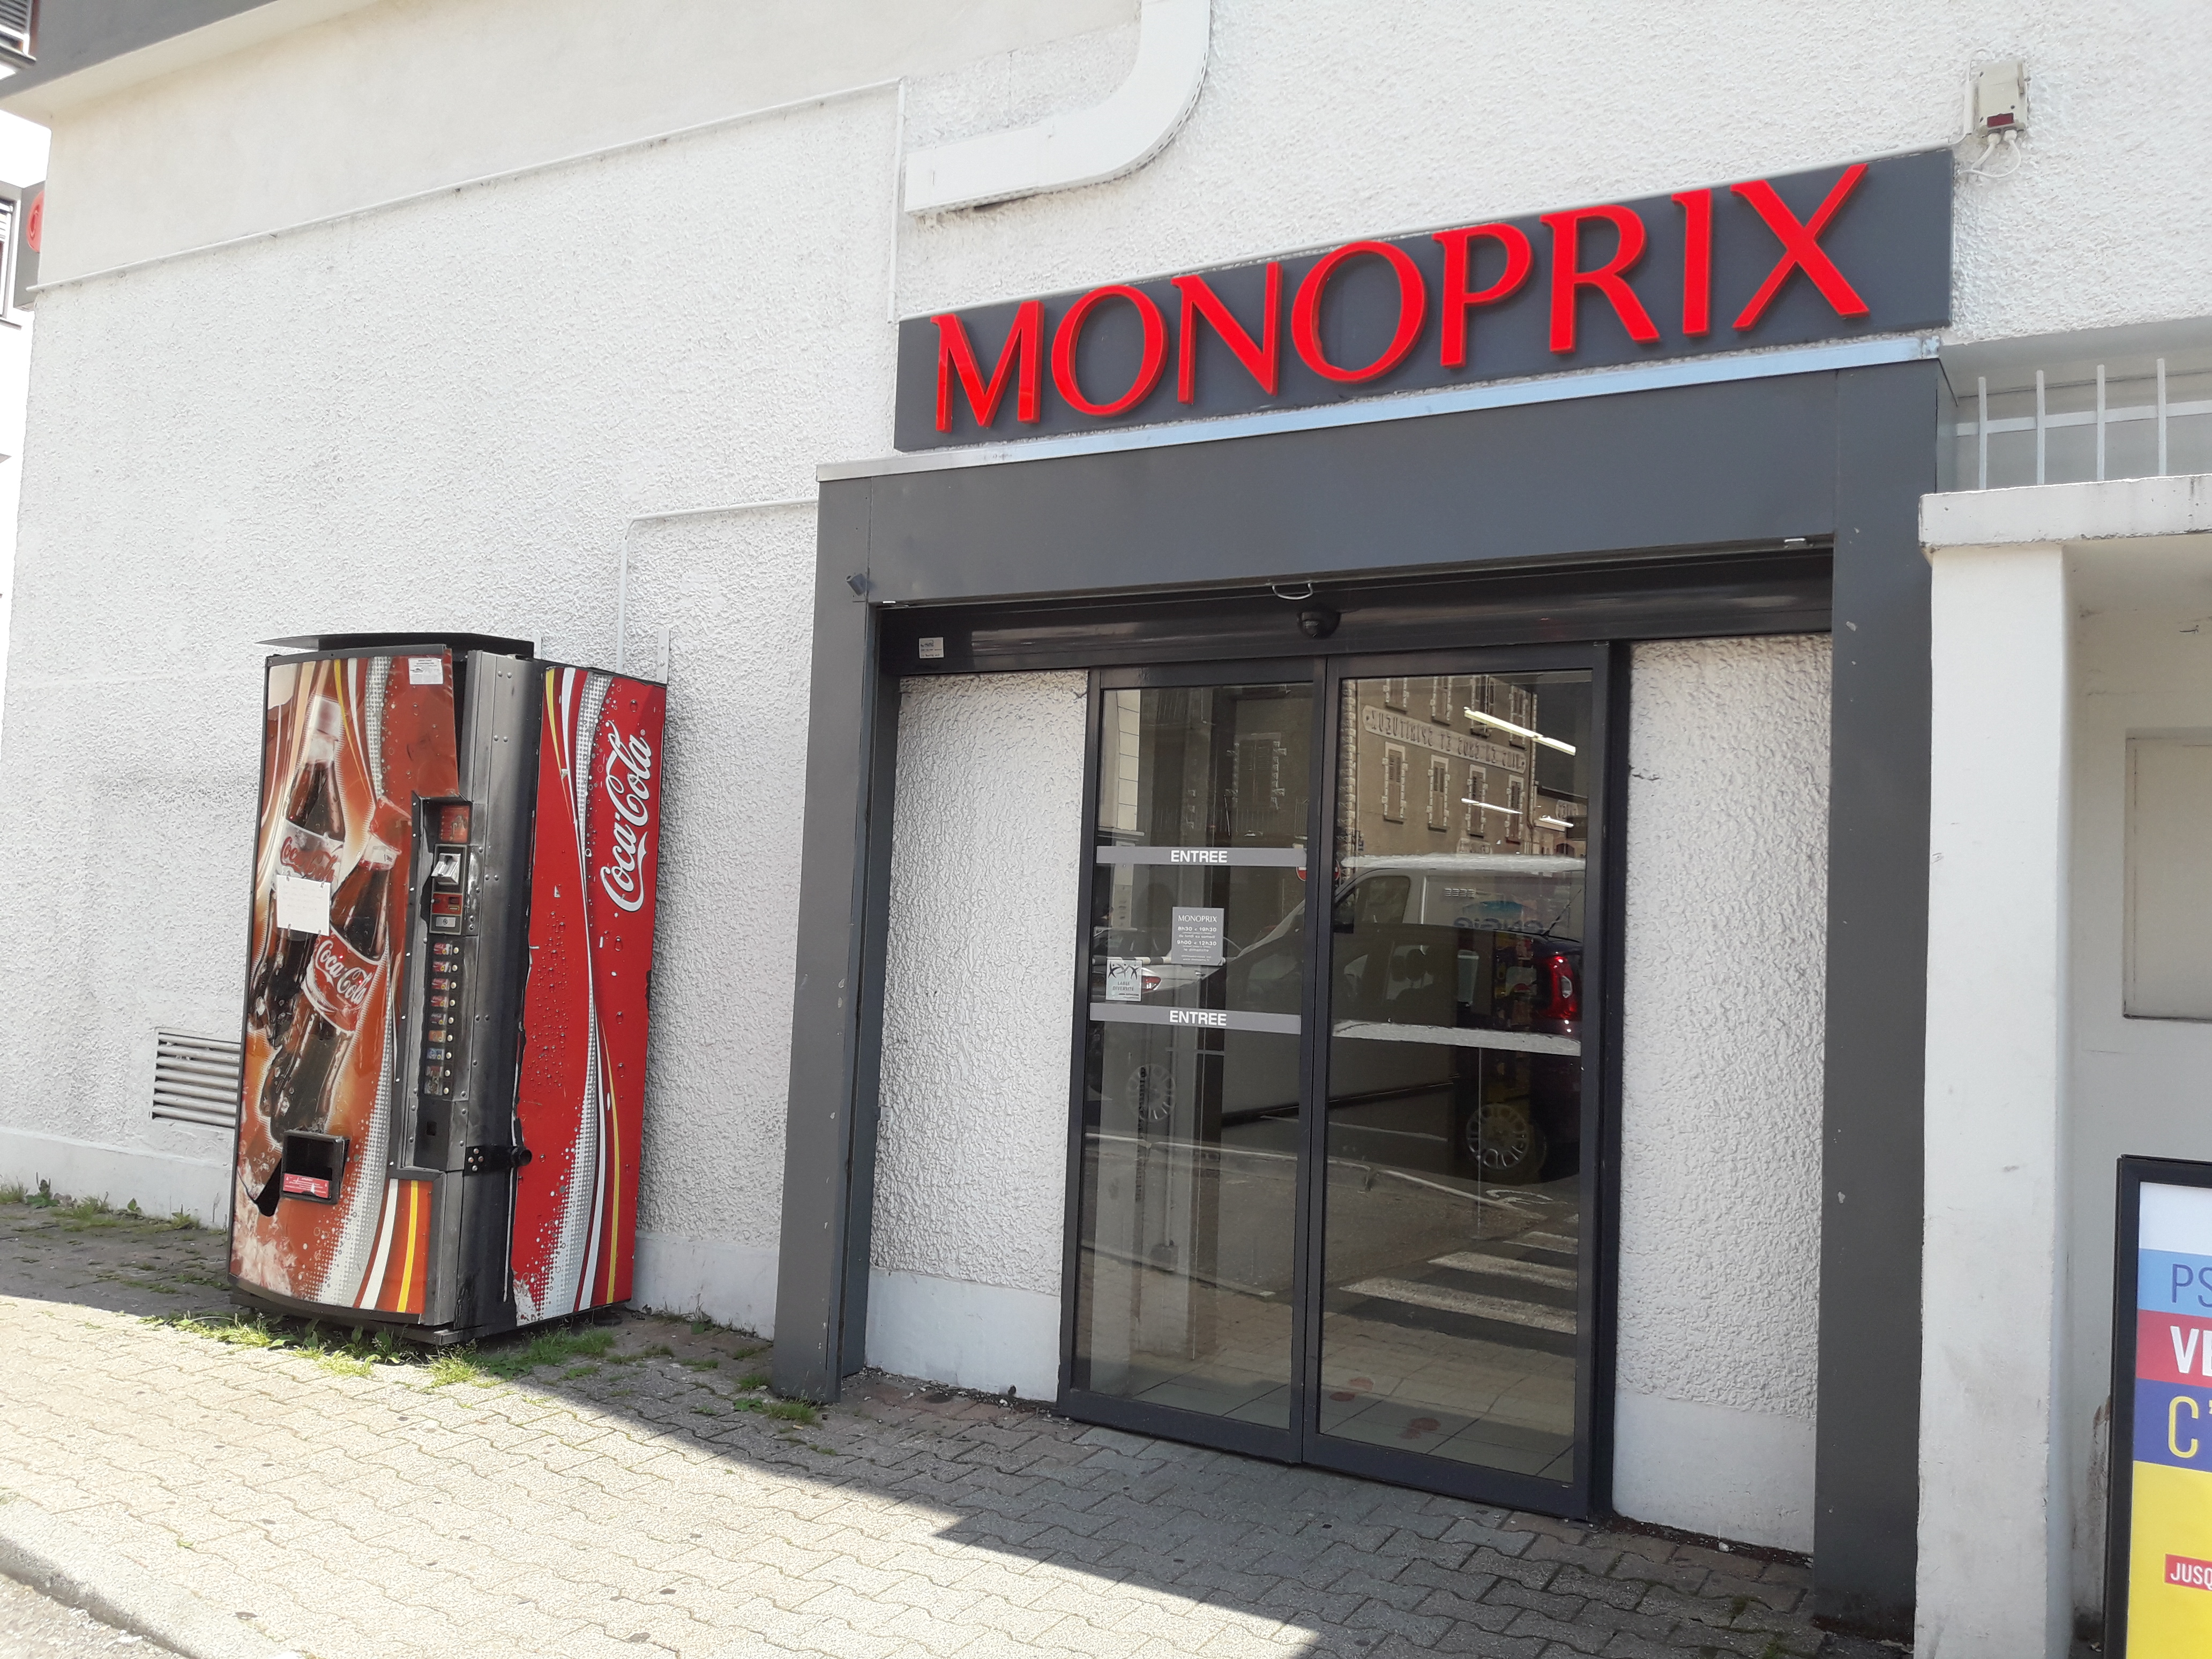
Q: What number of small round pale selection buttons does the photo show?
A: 9